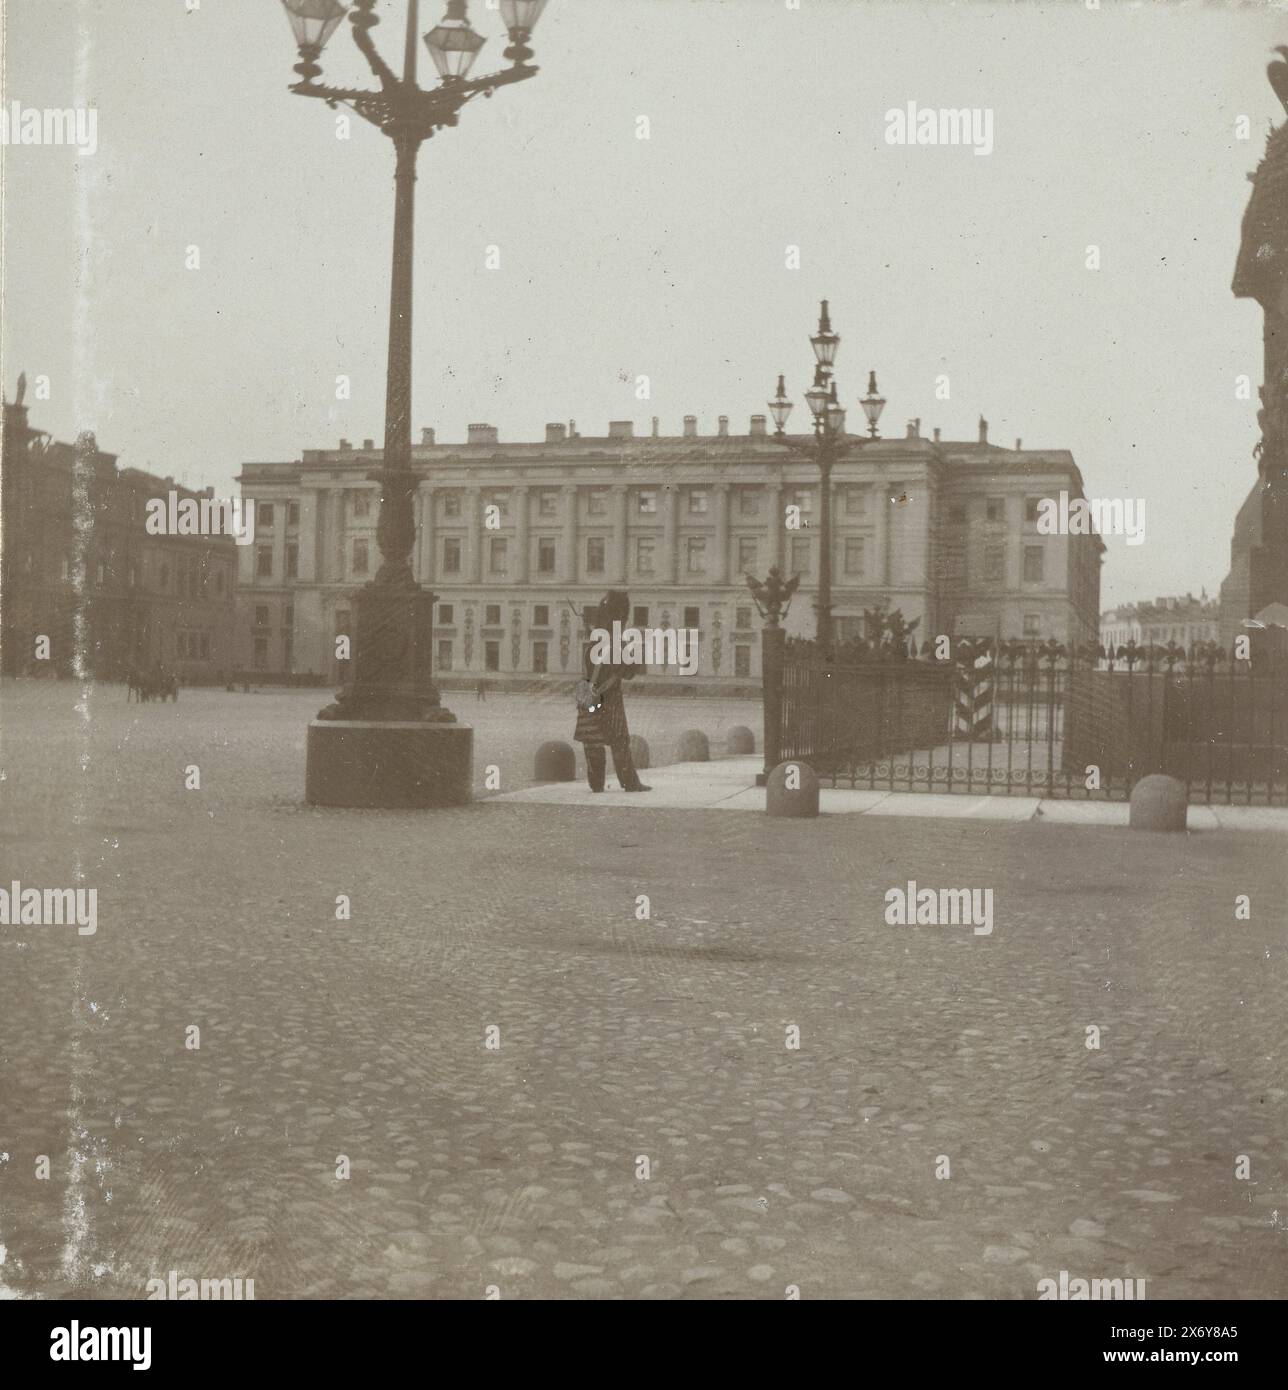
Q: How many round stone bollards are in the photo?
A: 6